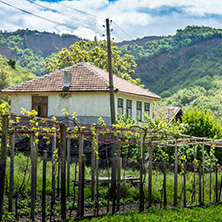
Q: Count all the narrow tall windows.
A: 4